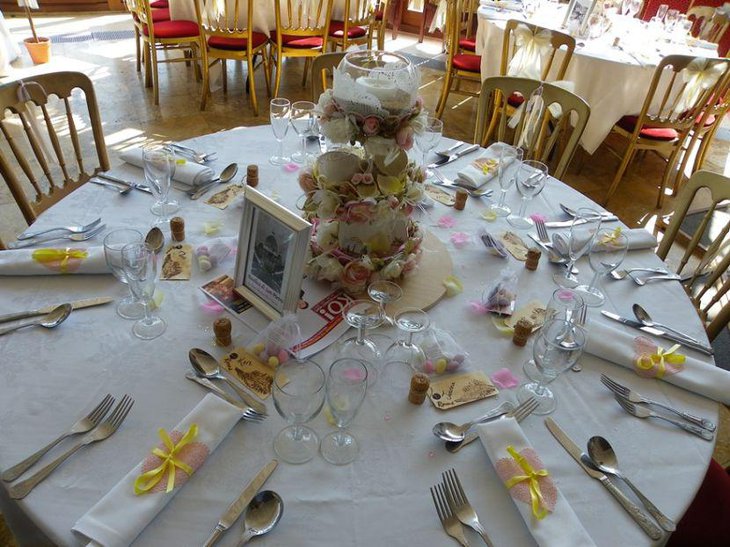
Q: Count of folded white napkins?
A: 7